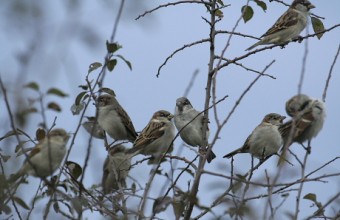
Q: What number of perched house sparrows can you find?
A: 8